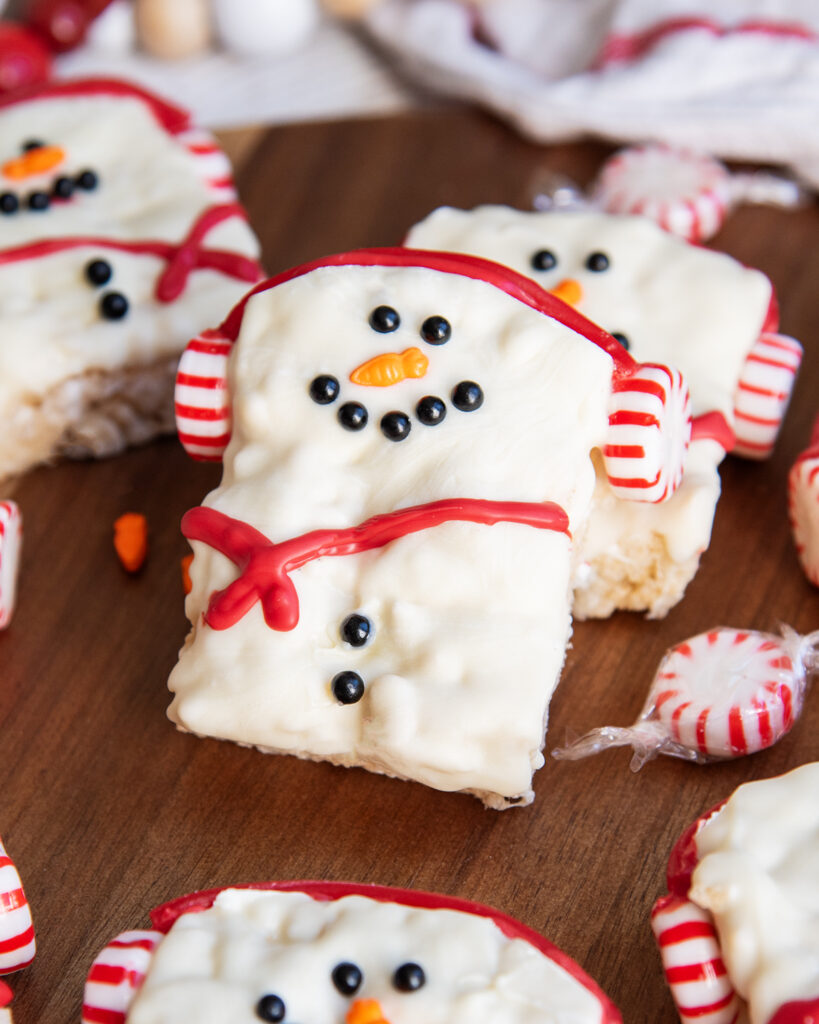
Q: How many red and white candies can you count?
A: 11